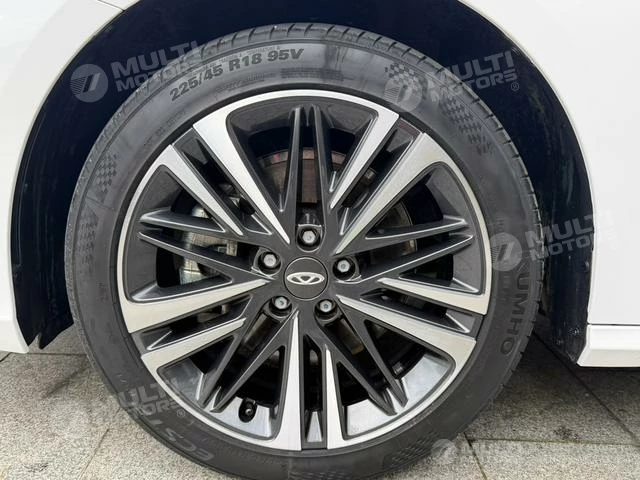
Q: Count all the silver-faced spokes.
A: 10